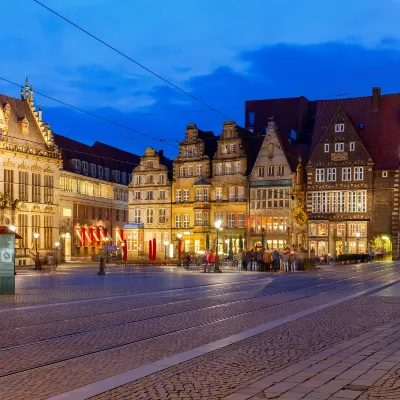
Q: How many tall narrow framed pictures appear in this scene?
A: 0